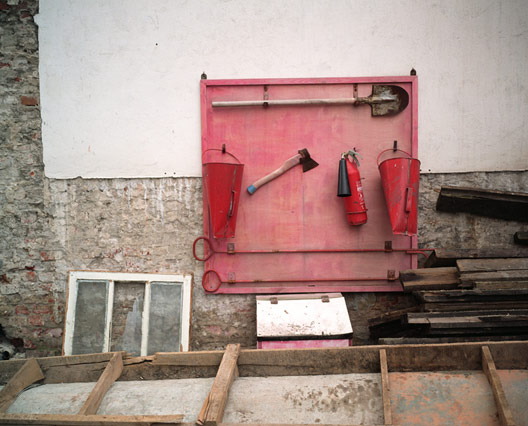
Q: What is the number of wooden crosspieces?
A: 5